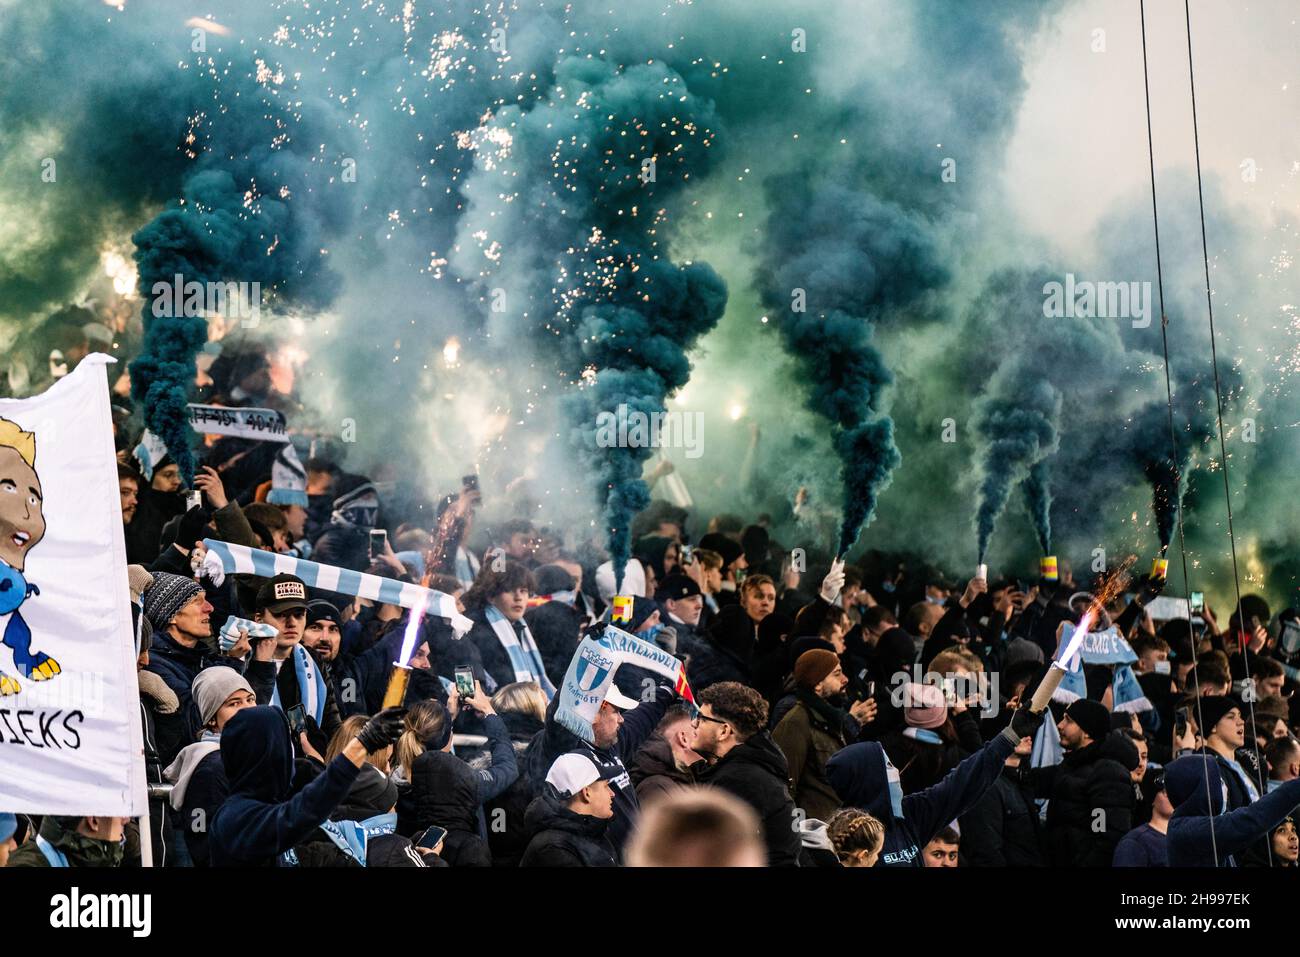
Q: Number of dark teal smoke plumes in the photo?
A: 6